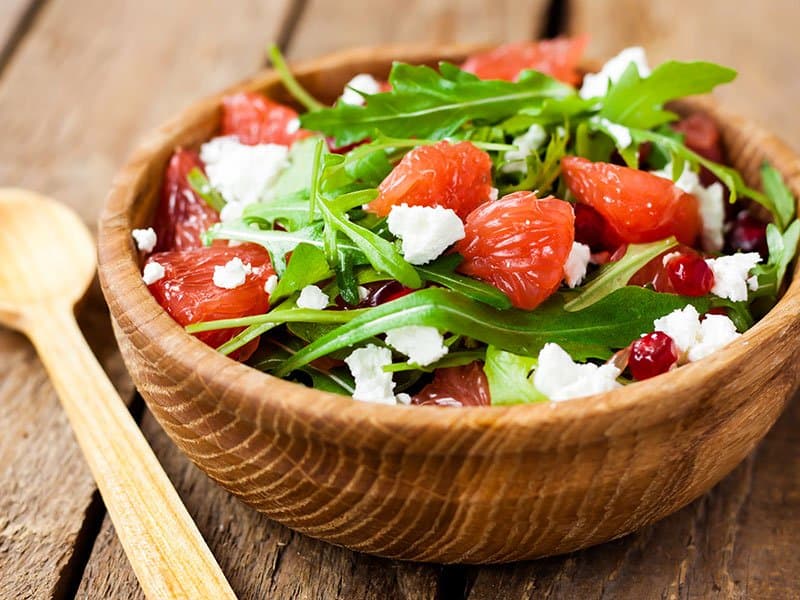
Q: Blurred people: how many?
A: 0